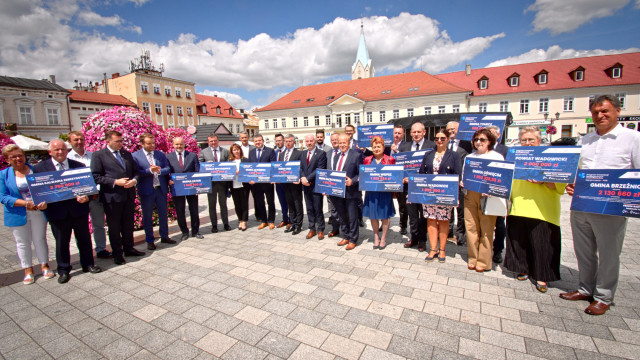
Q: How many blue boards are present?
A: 14